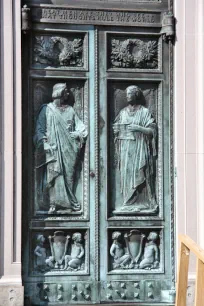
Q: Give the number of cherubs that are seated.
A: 4